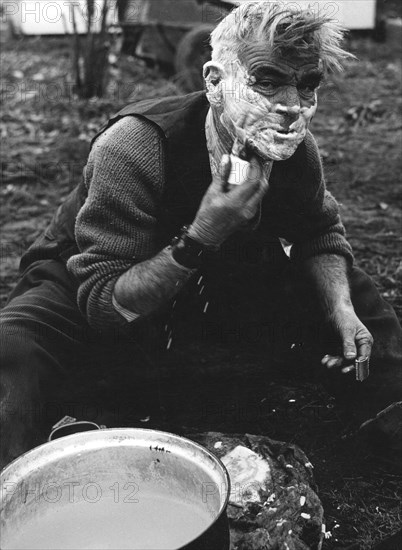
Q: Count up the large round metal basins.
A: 1